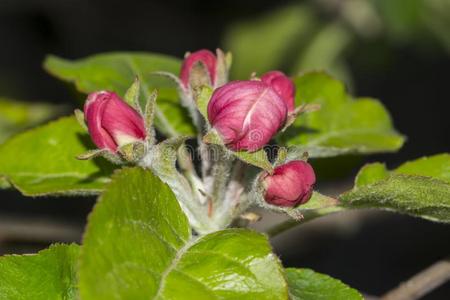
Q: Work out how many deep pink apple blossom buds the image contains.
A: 5